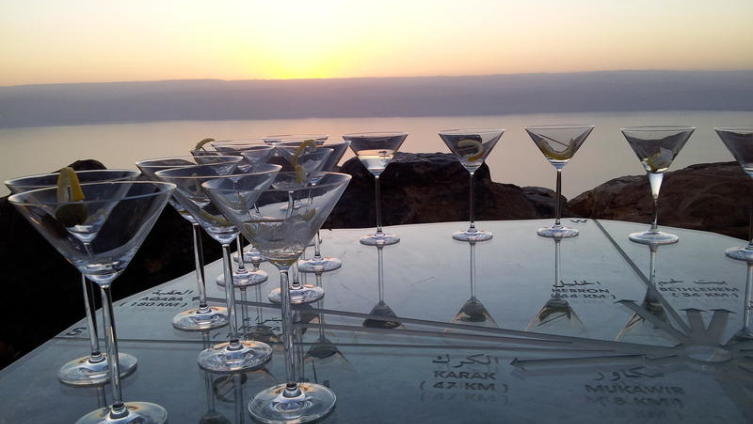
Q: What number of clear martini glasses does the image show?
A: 15